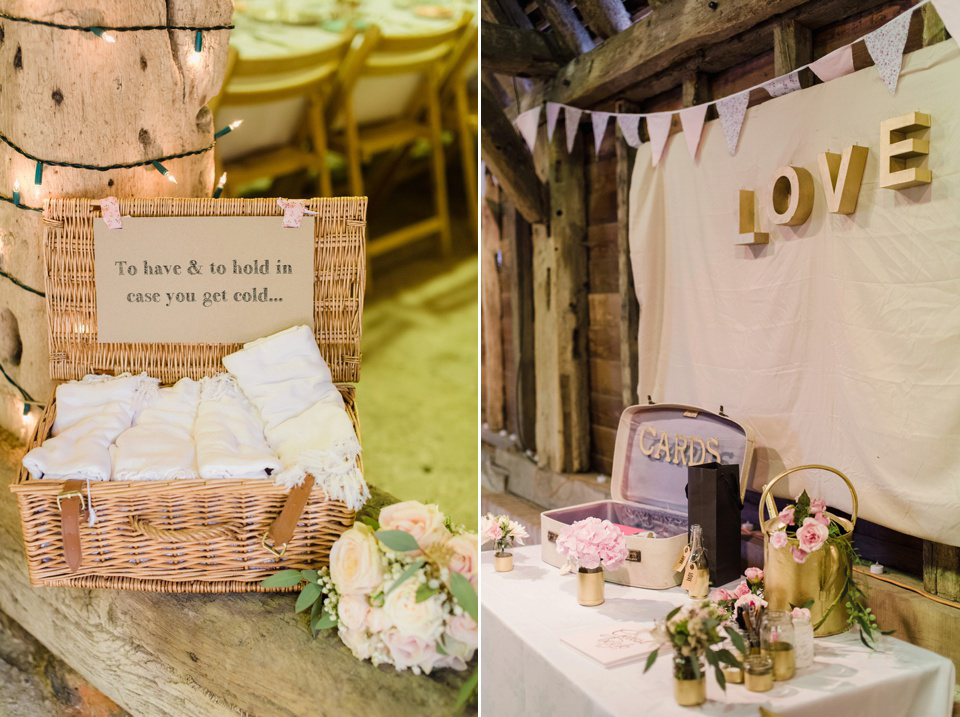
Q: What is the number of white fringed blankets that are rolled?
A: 4